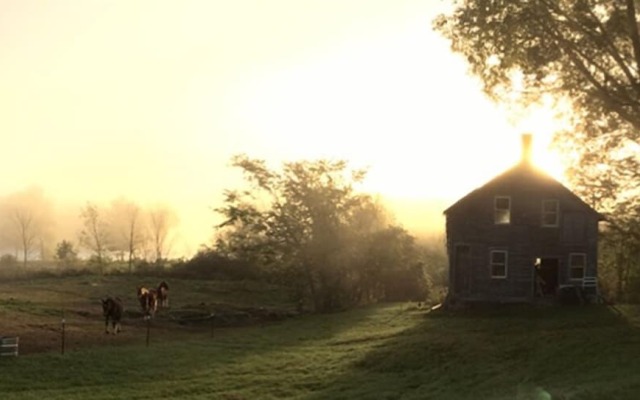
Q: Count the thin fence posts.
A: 3